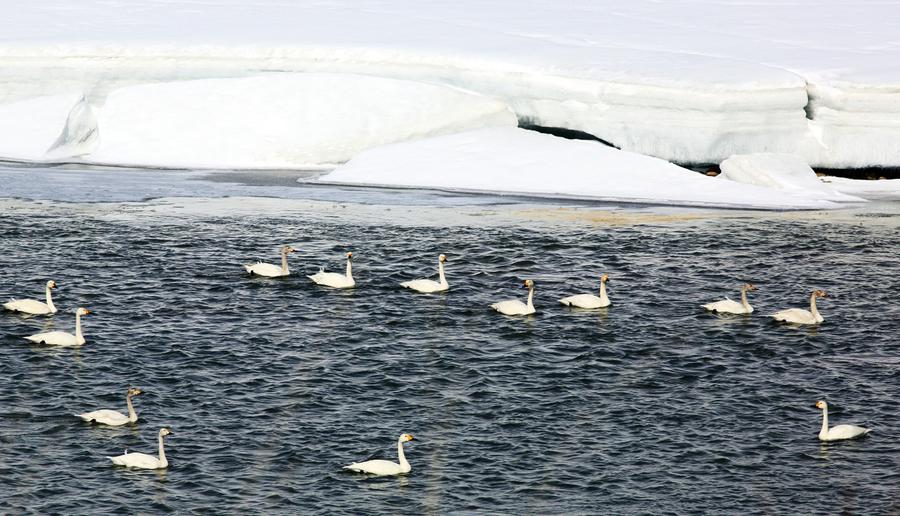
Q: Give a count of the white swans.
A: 13